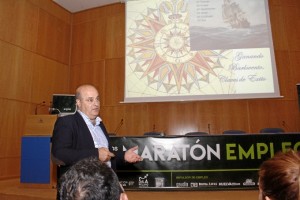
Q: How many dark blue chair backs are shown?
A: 4